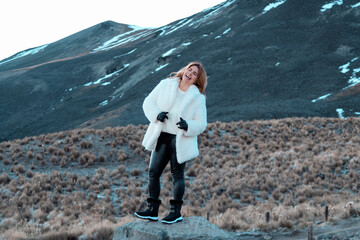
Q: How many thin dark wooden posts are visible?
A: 4